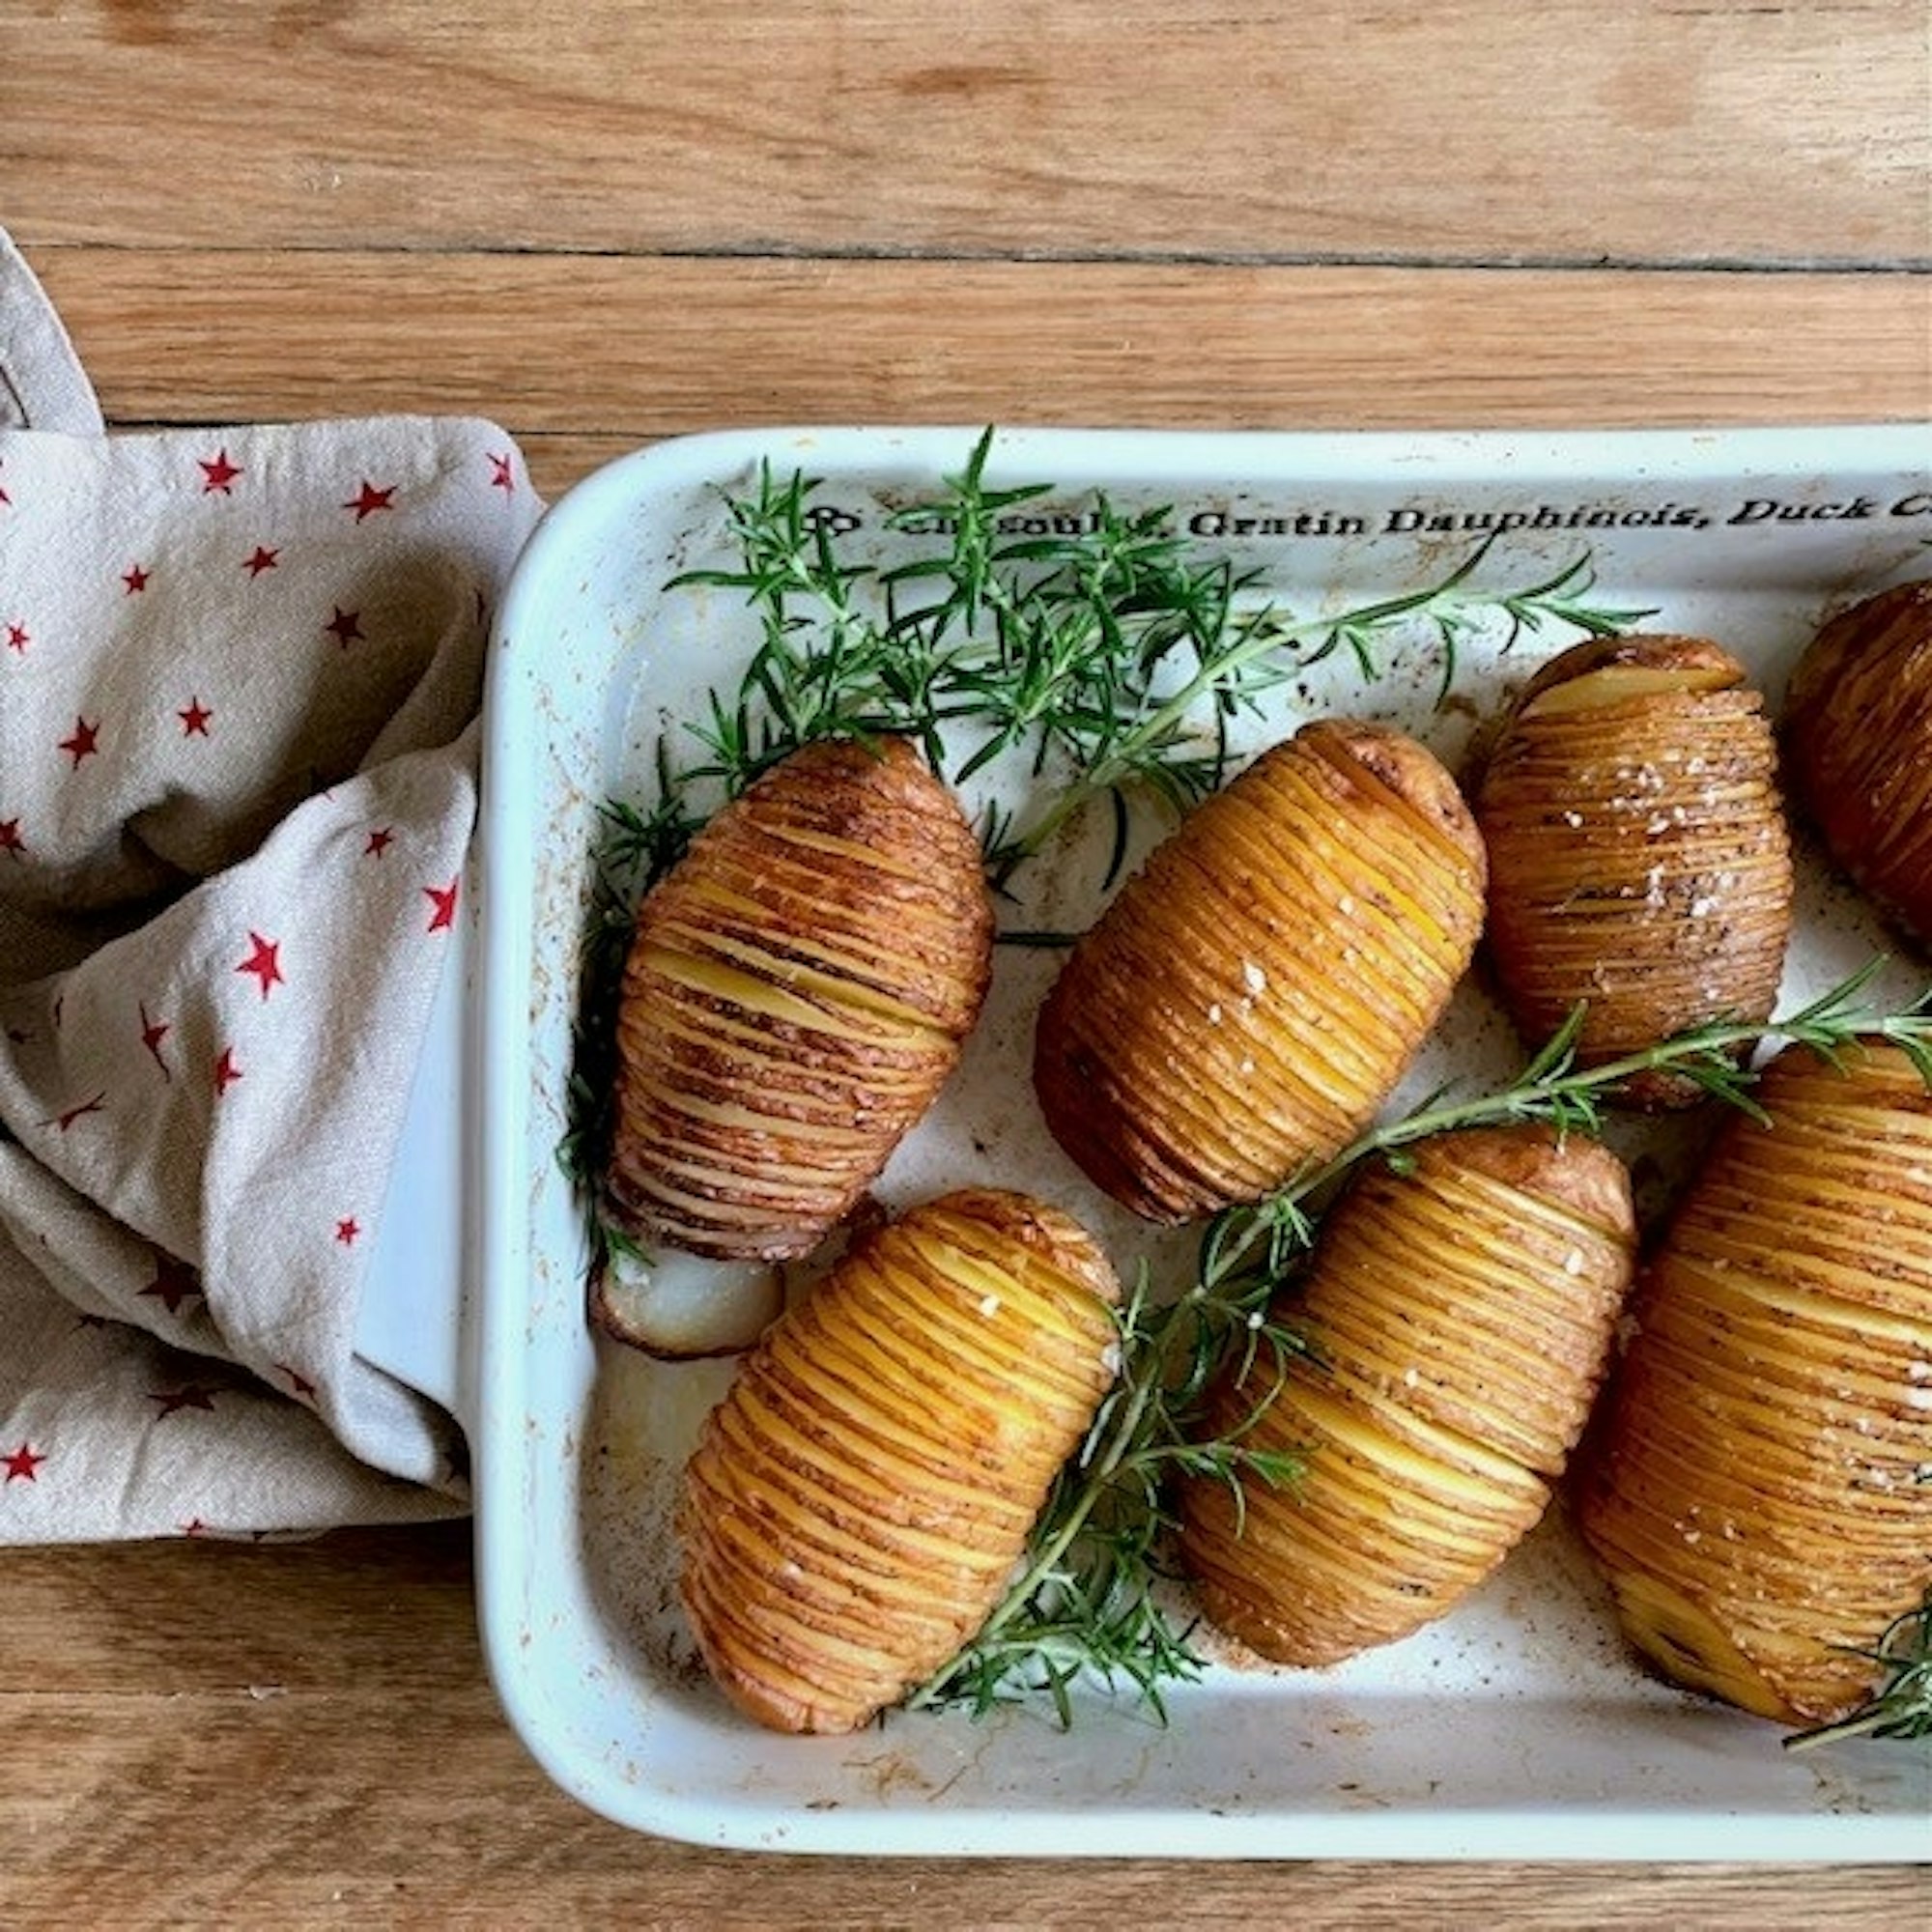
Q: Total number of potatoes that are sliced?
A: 7